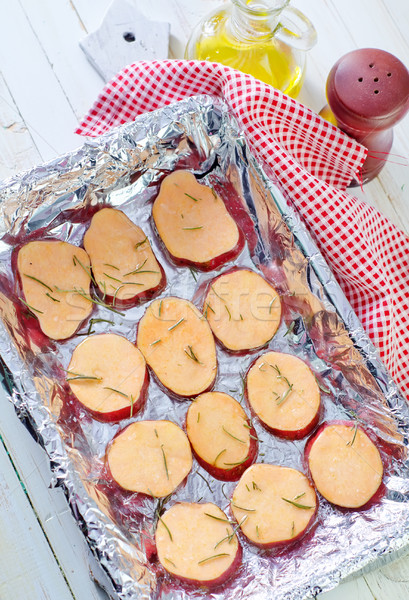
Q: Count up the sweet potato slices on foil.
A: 12